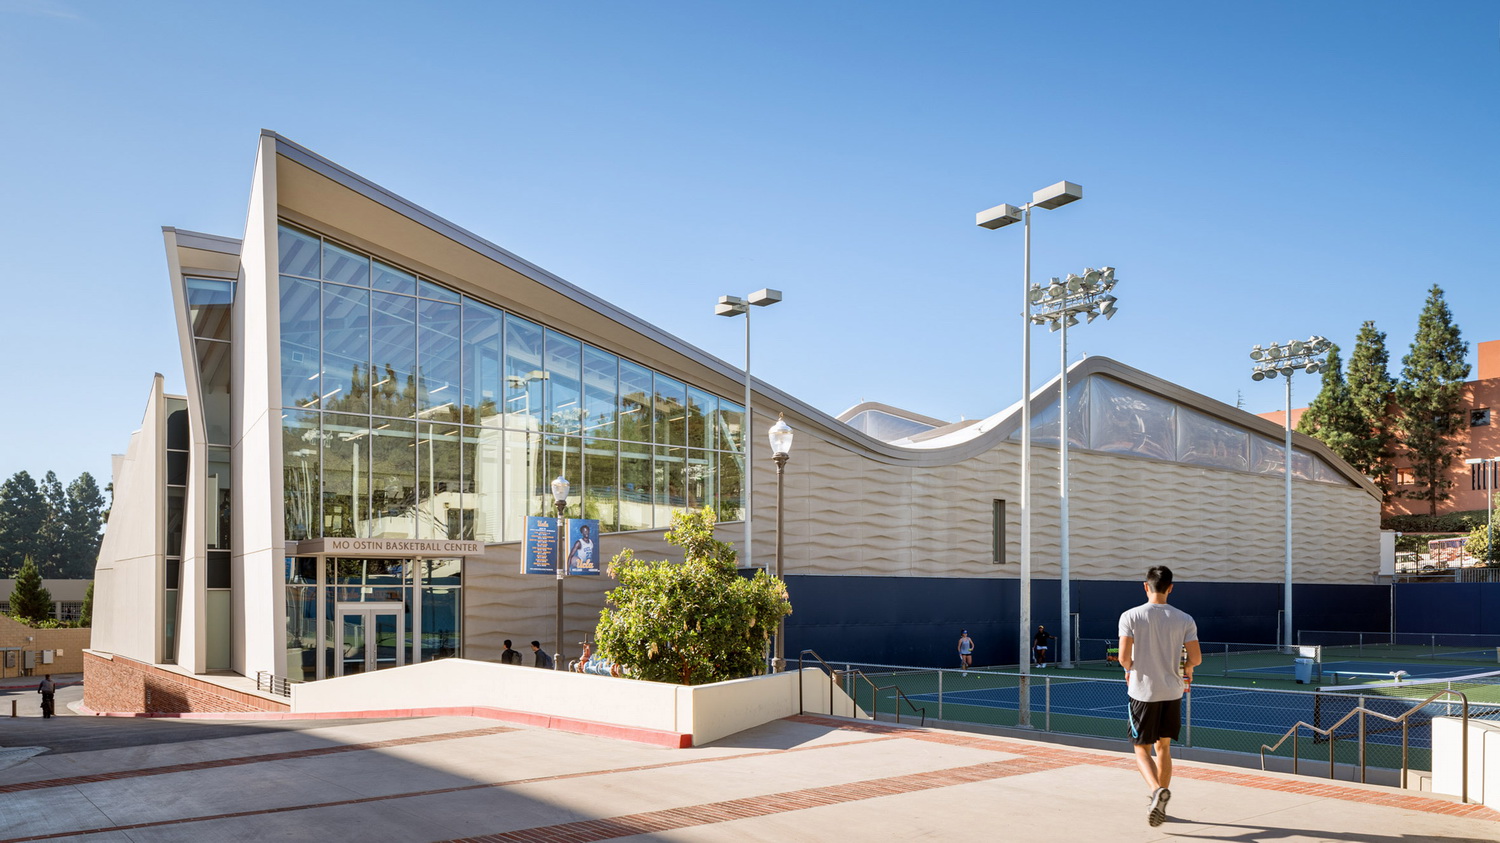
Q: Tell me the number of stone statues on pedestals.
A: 0